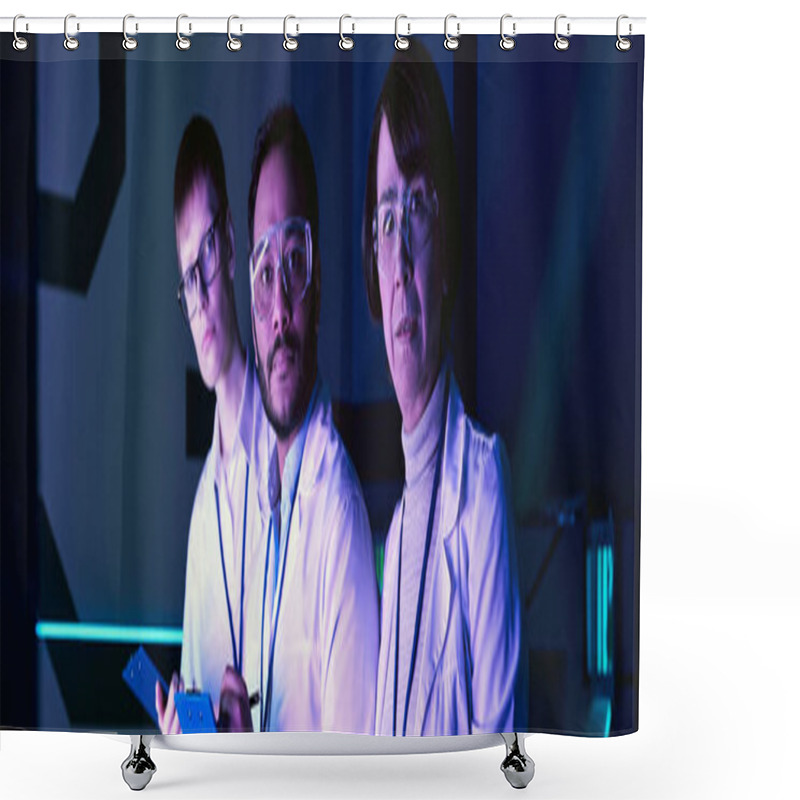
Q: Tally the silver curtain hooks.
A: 12